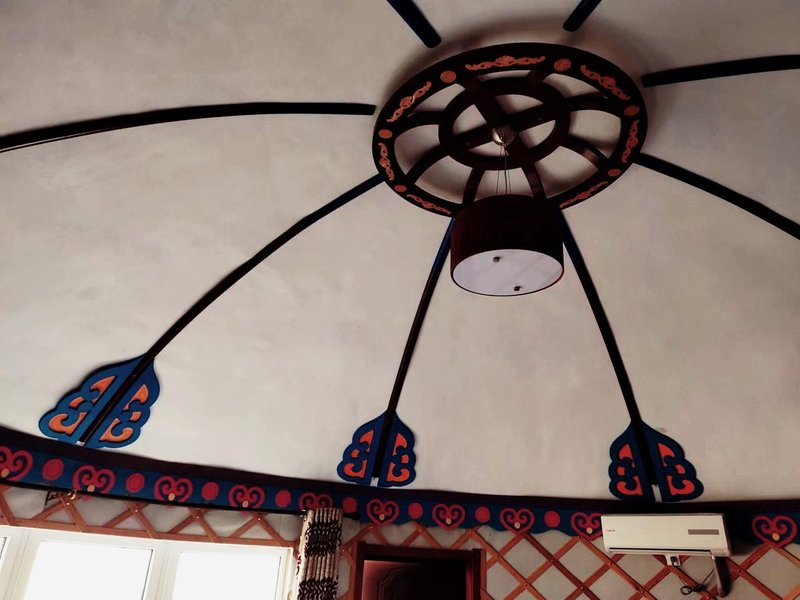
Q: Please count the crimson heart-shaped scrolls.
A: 10